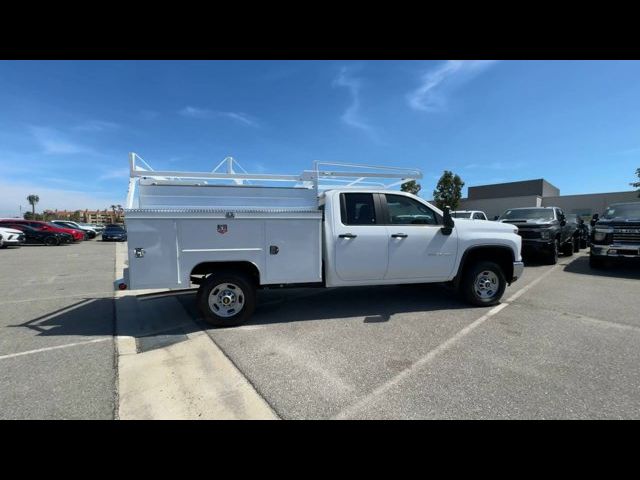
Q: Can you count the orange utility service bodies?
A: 0